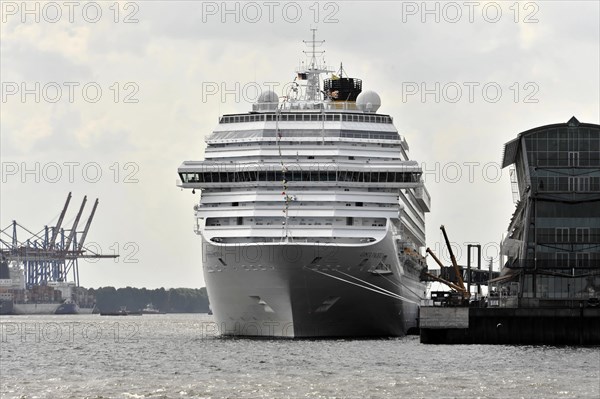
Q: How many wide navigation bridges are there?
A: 1